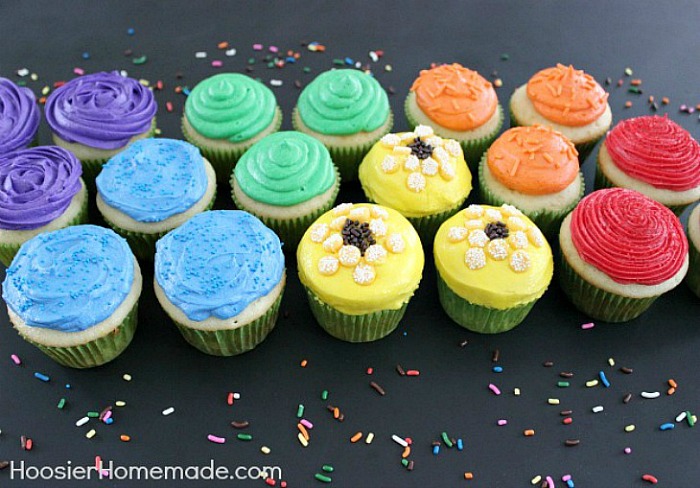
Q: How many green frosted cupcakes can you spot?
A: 3